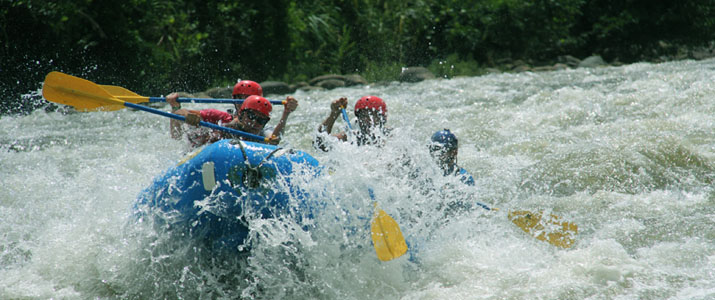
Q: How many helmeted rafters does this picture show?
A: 4